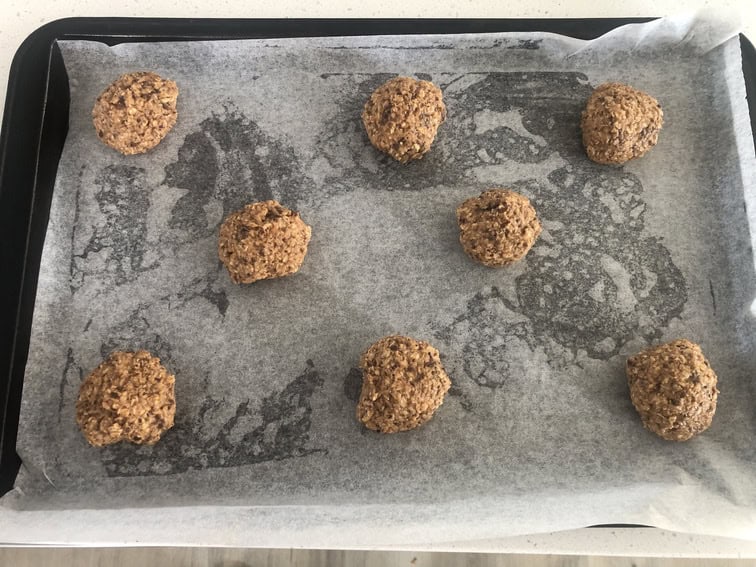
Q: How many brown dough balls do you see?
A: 8